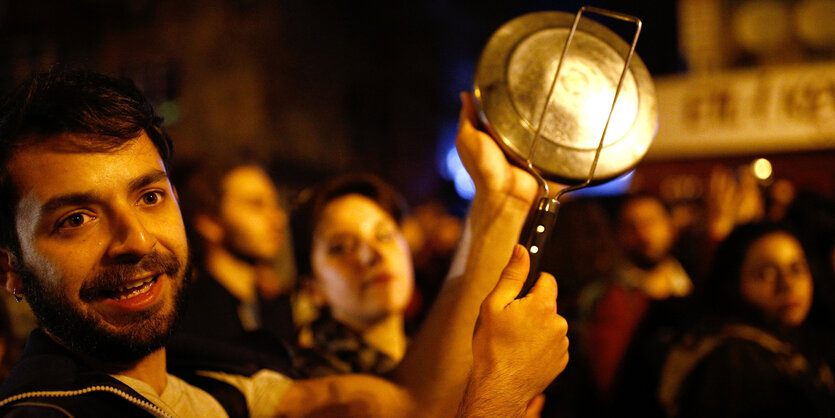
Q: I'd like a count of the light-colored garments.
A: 1